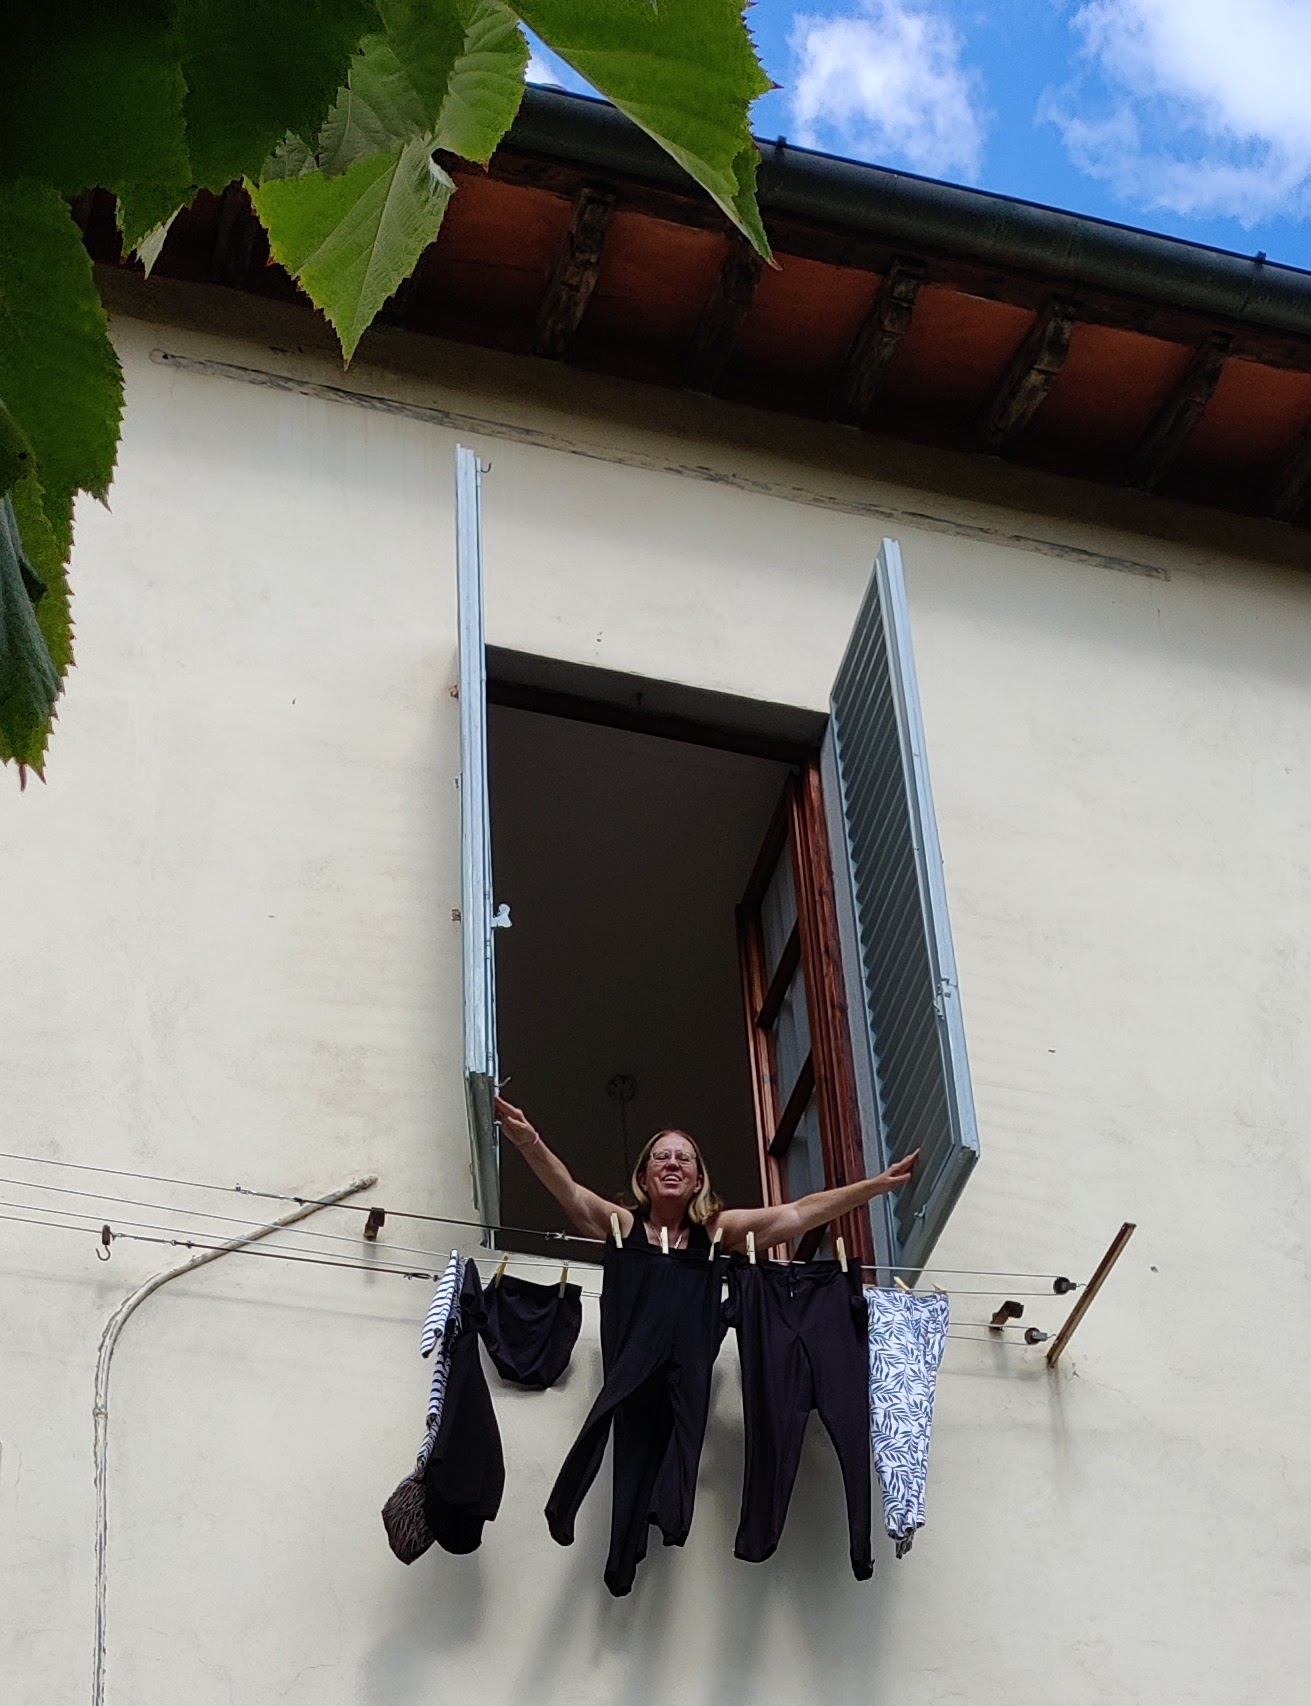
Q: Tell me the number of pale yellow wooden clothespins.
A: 9